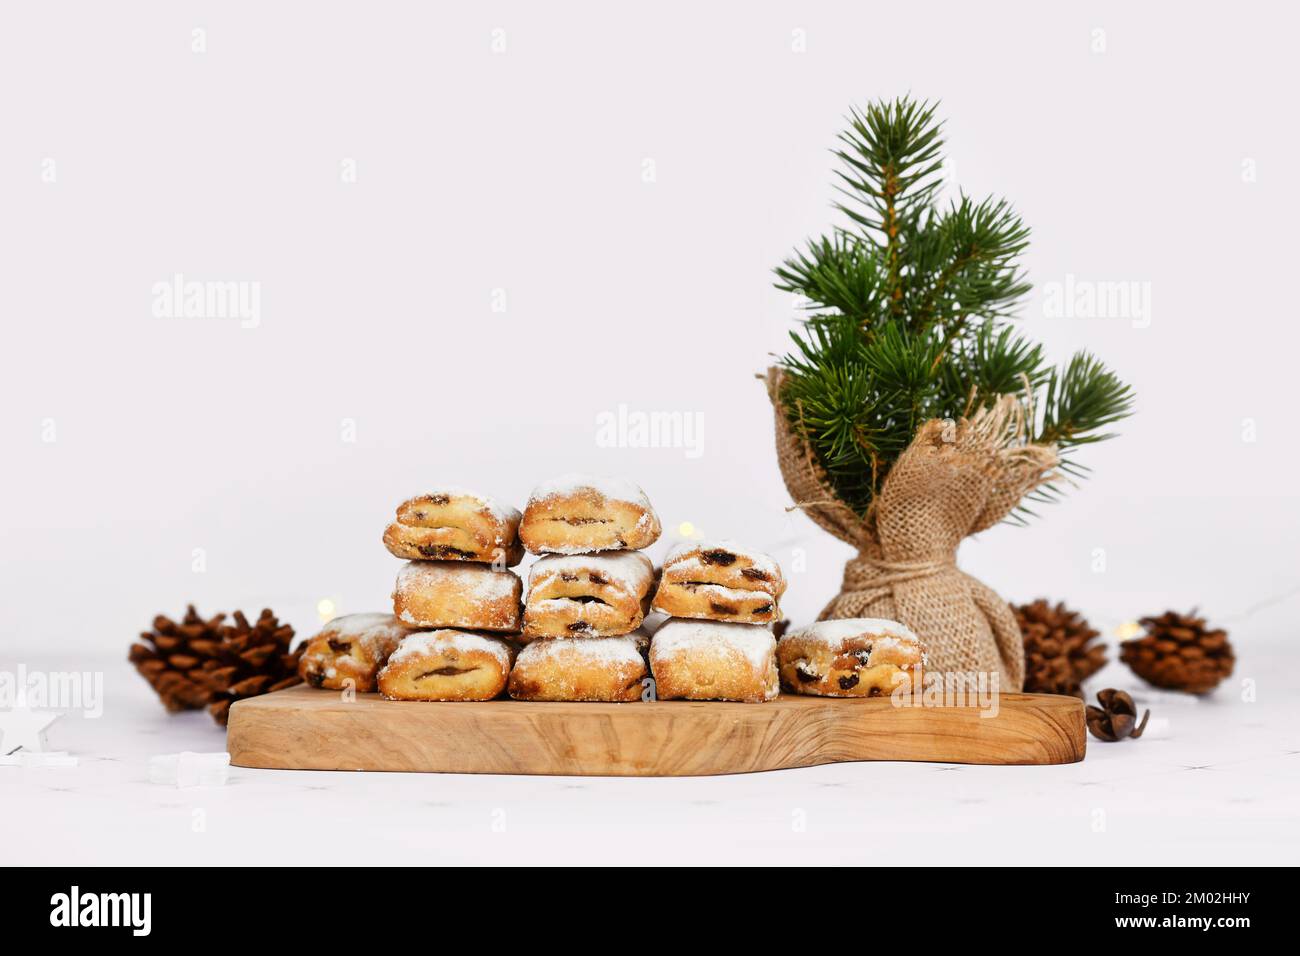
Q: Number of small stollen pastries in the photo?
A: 10